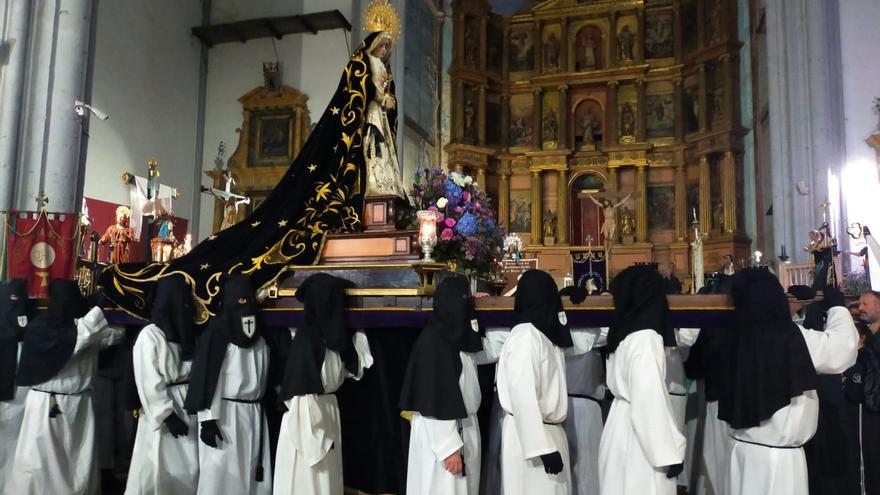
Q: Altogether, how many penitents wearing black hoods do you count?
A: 9